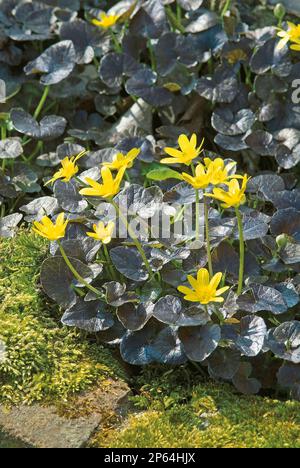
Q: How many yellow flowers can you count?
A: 12